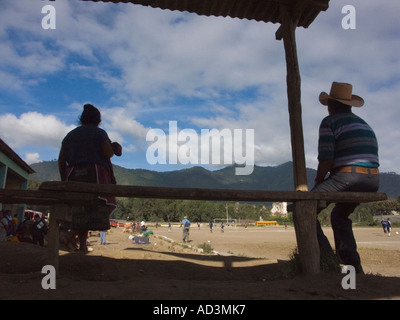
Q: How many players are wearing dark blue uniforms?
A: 5